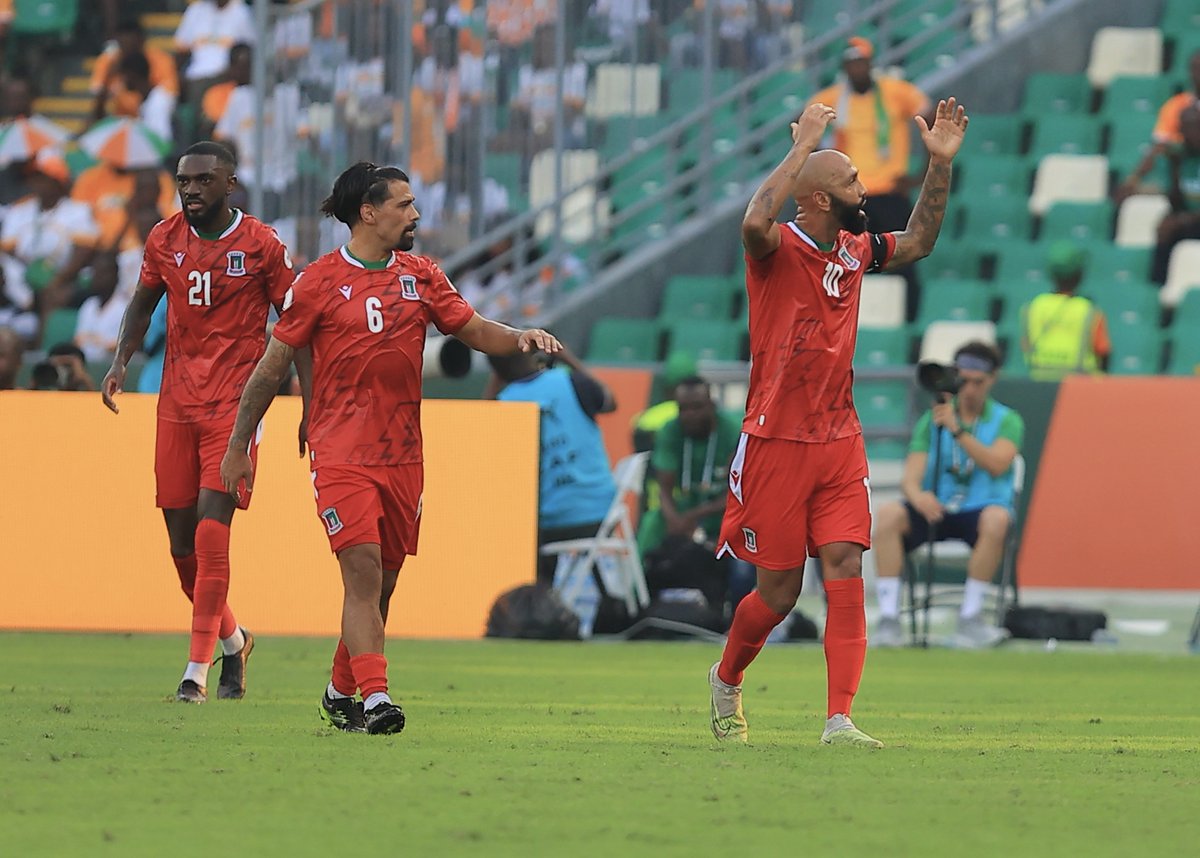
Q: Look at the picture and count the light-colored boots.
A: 2